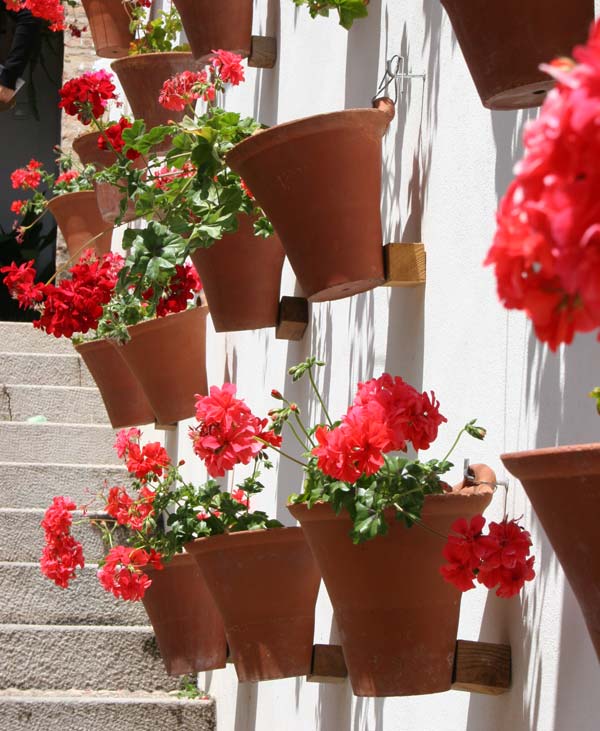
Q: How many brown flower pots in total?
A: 14